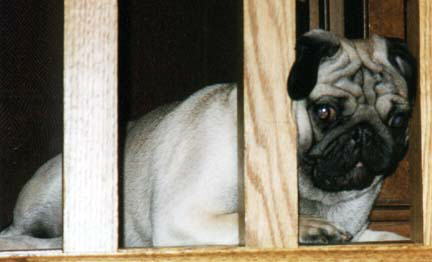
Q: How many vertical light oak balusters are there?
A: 3